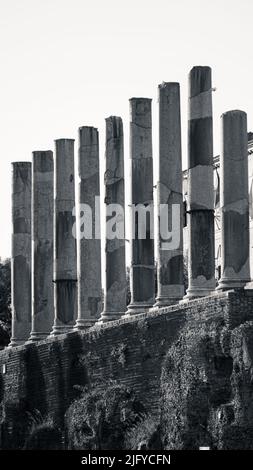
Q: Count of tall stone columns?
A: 9